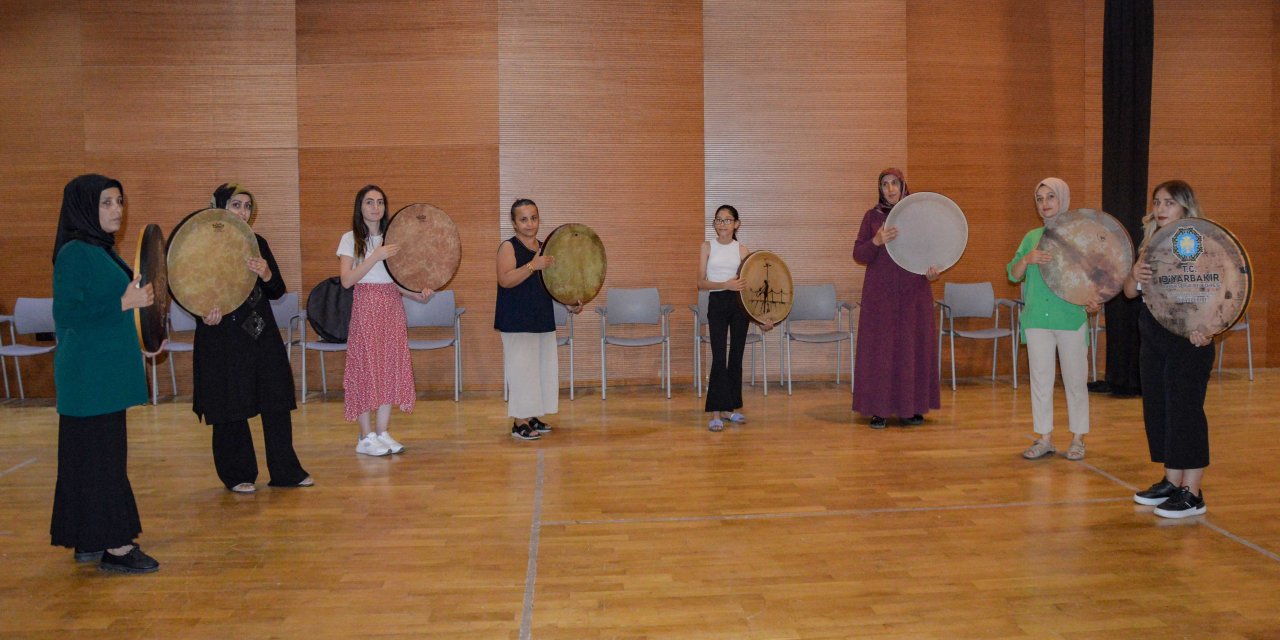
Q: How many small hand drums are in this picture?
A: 8